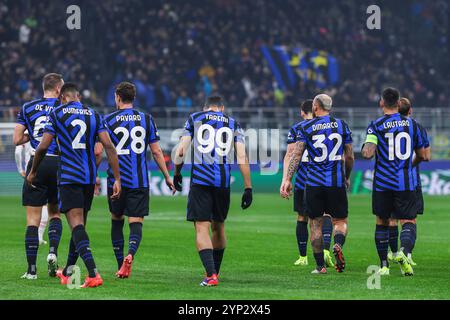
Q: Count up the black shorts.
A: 8